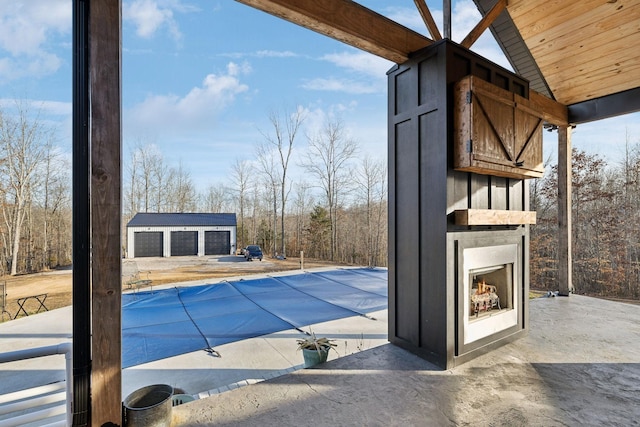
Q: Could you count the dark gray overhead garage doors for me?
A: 3